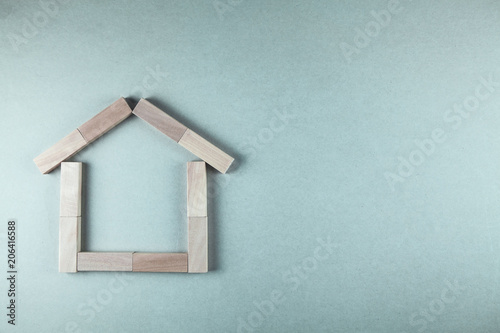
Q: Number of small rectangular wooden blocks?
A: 10